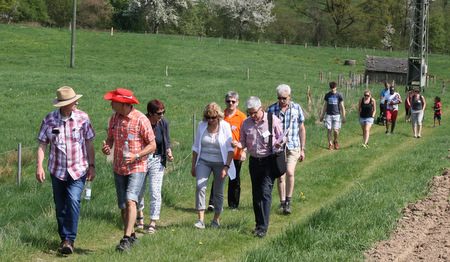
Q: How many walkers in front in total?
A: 7